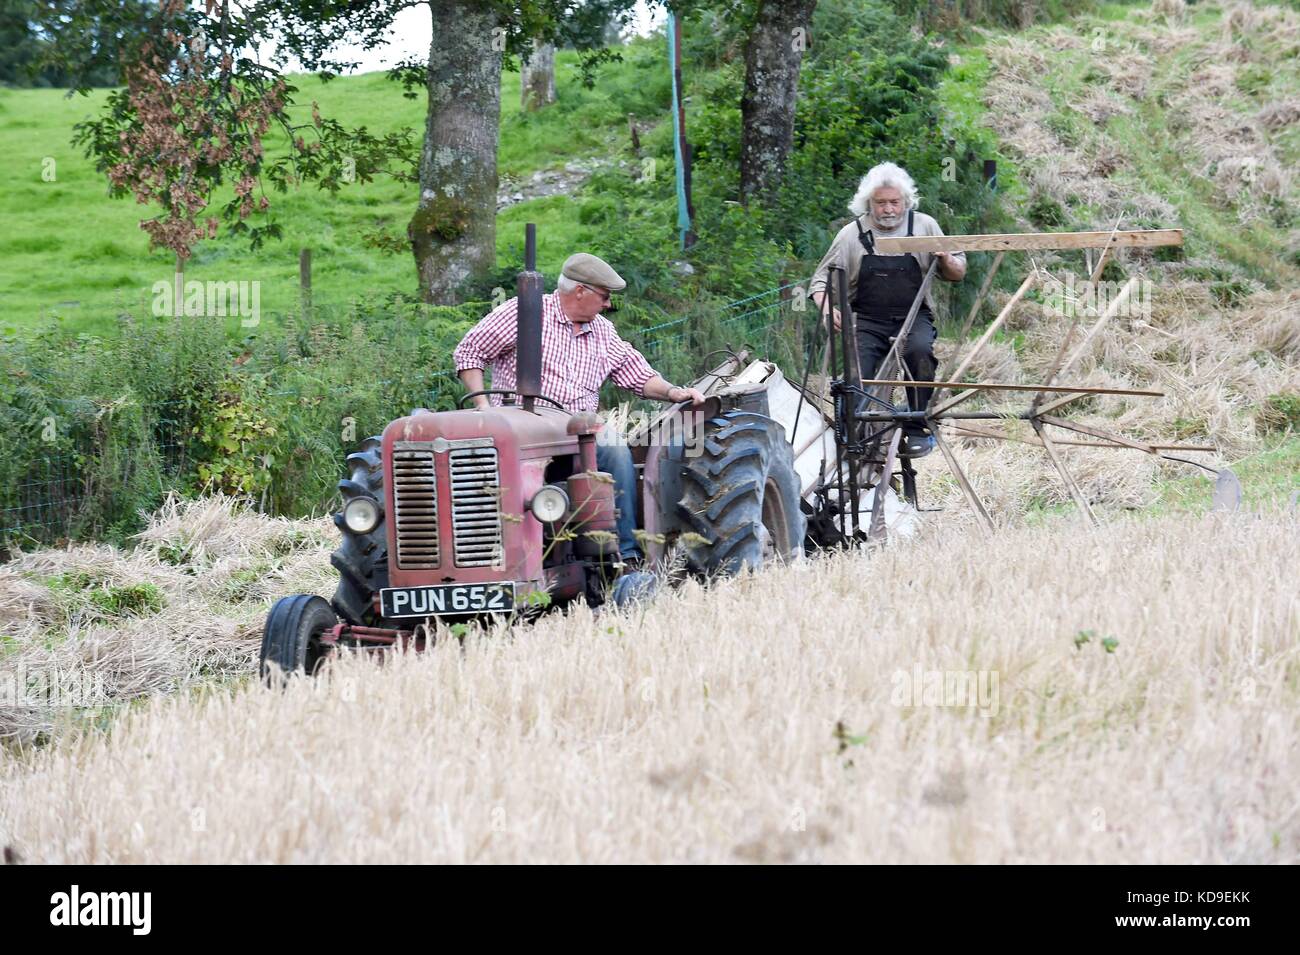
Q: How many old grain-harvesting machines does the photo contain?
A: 1